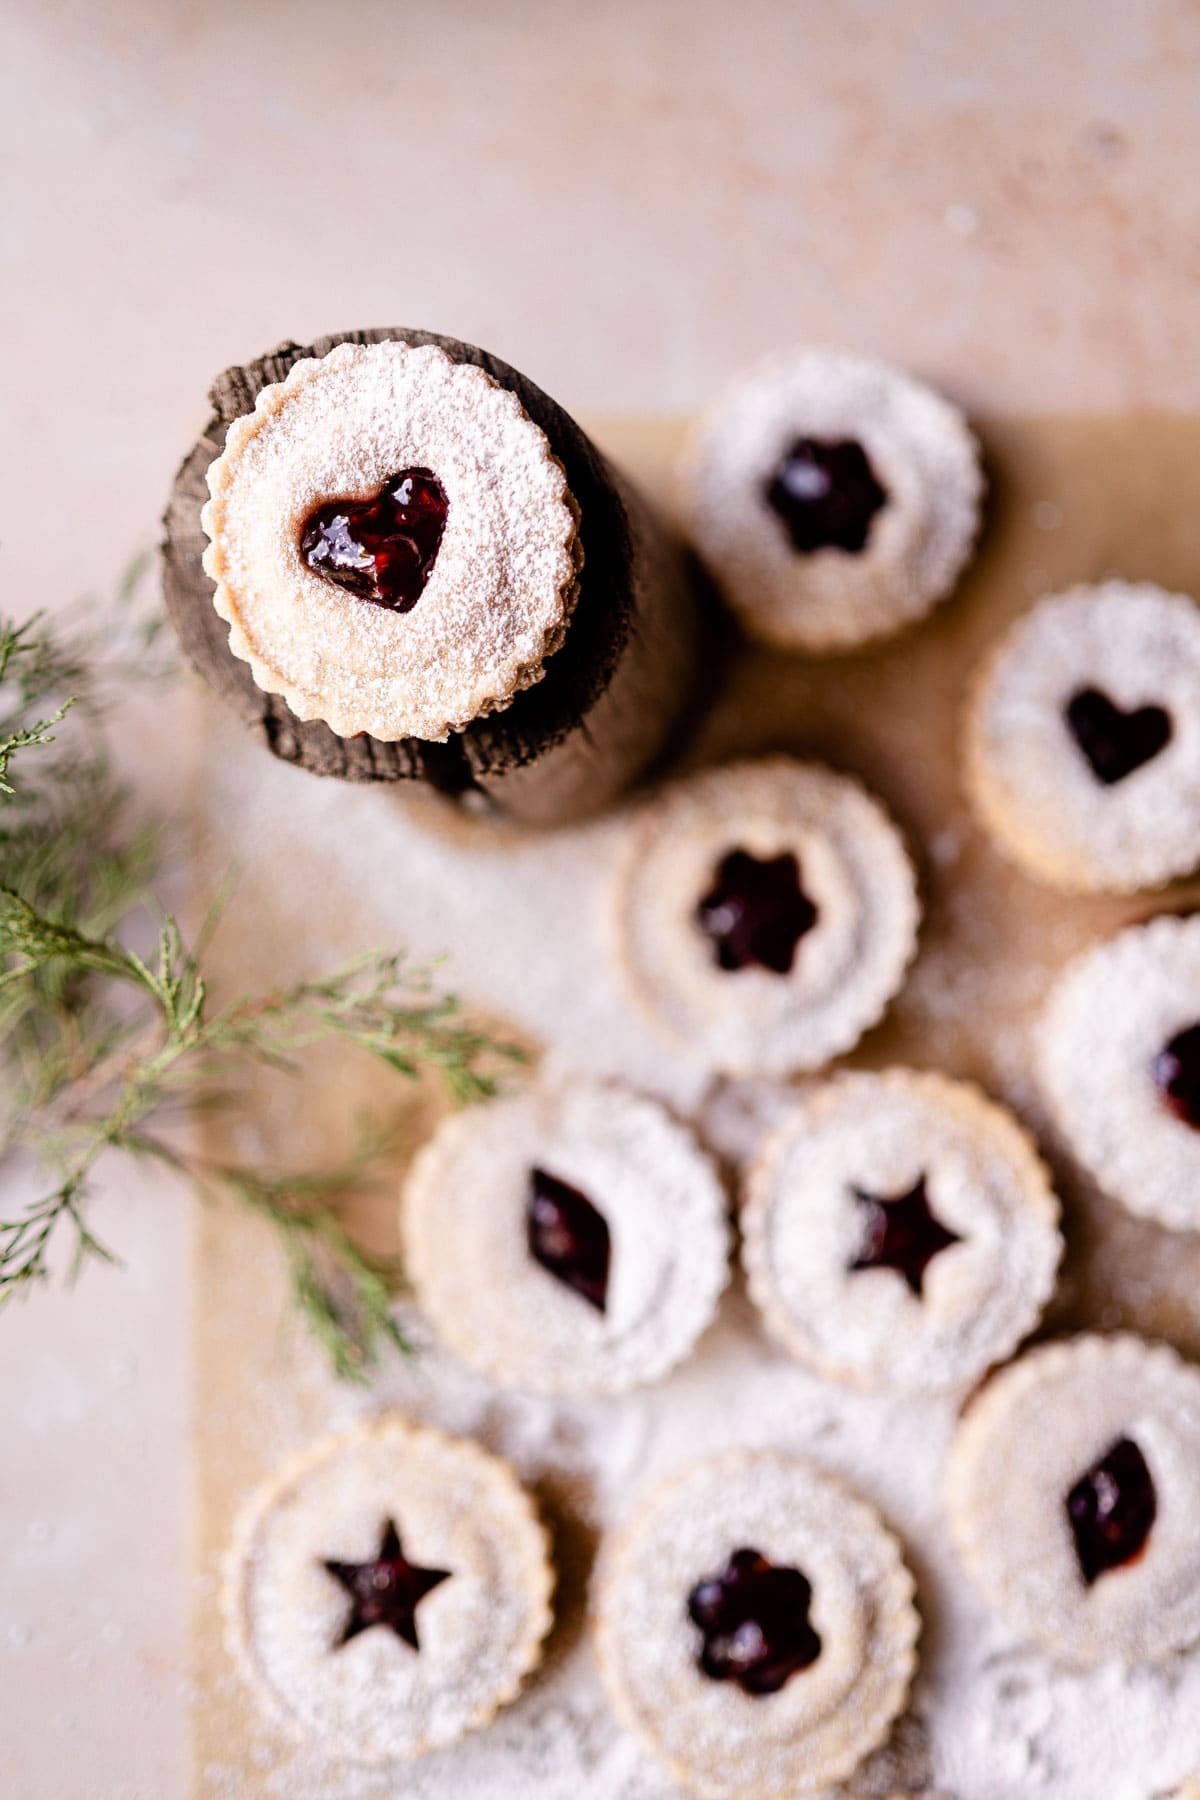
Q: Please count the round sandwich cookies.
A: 10